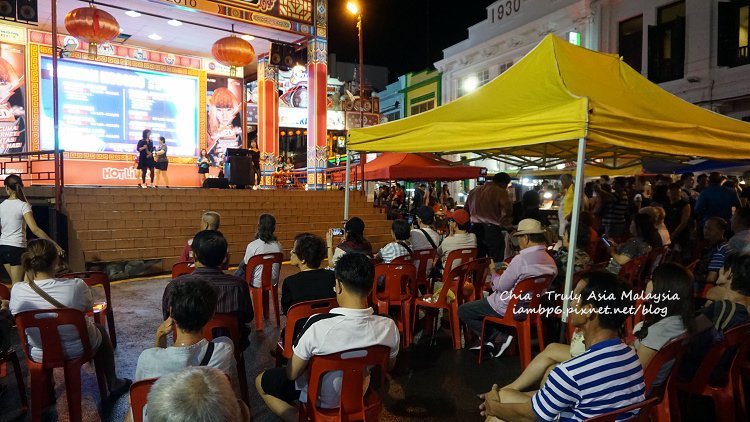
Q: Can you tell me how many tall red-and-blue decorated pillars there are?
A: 2